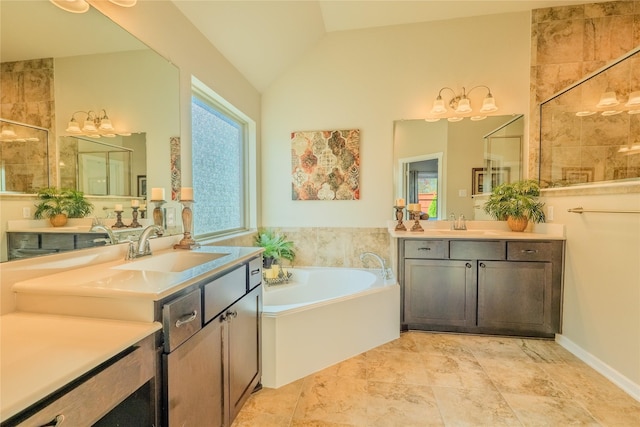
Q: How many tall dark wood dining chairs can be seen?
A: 0